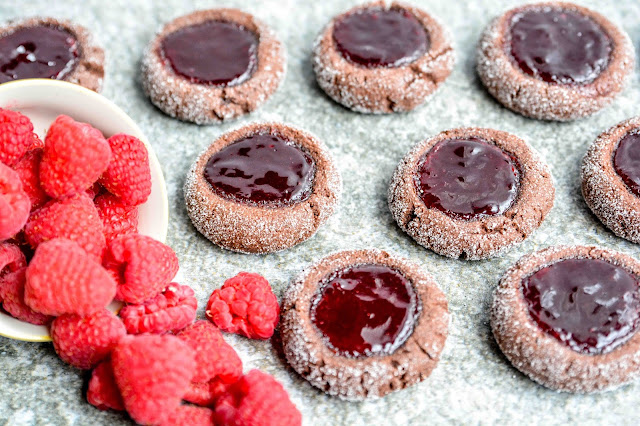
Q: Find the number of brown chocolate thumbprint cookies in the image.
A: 9